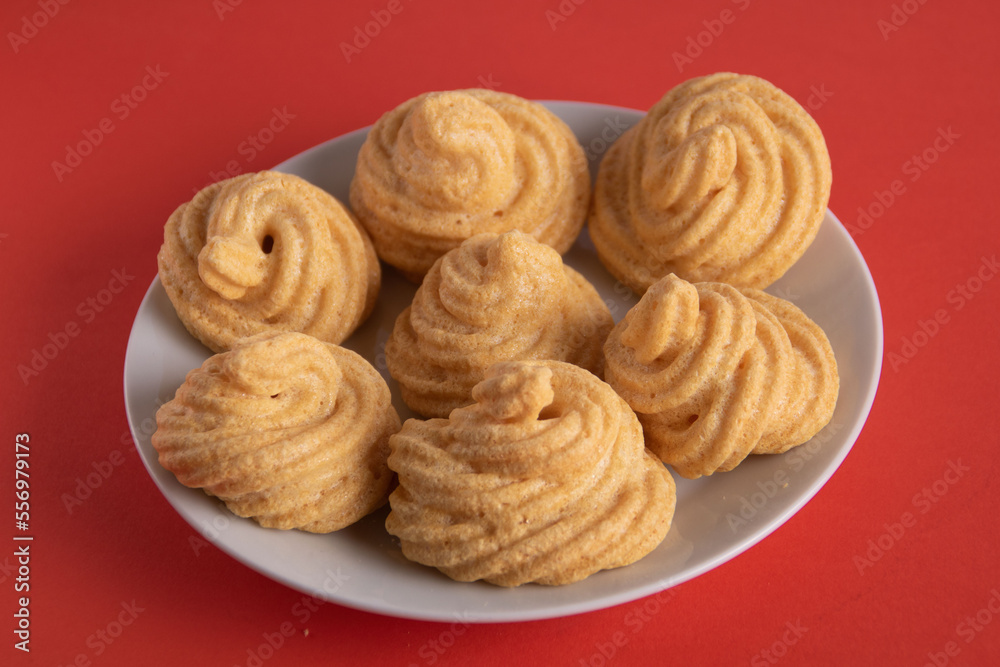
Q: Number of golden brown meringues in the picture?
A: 7